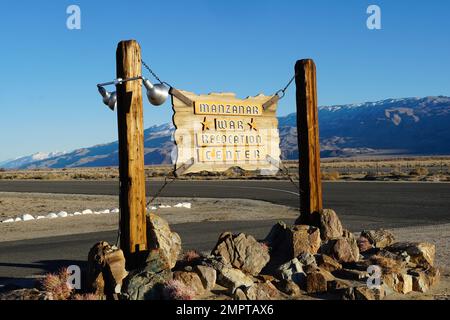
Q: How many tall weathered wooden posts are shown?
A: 2